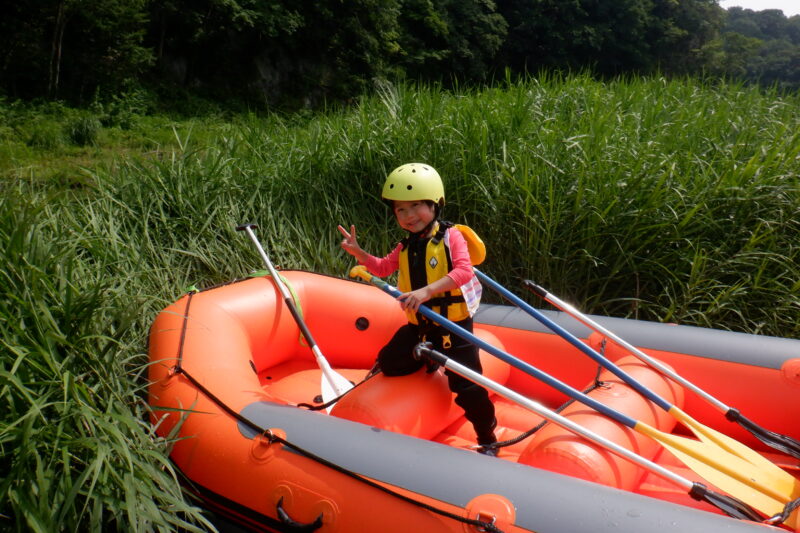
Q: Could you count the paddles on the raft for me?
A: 5